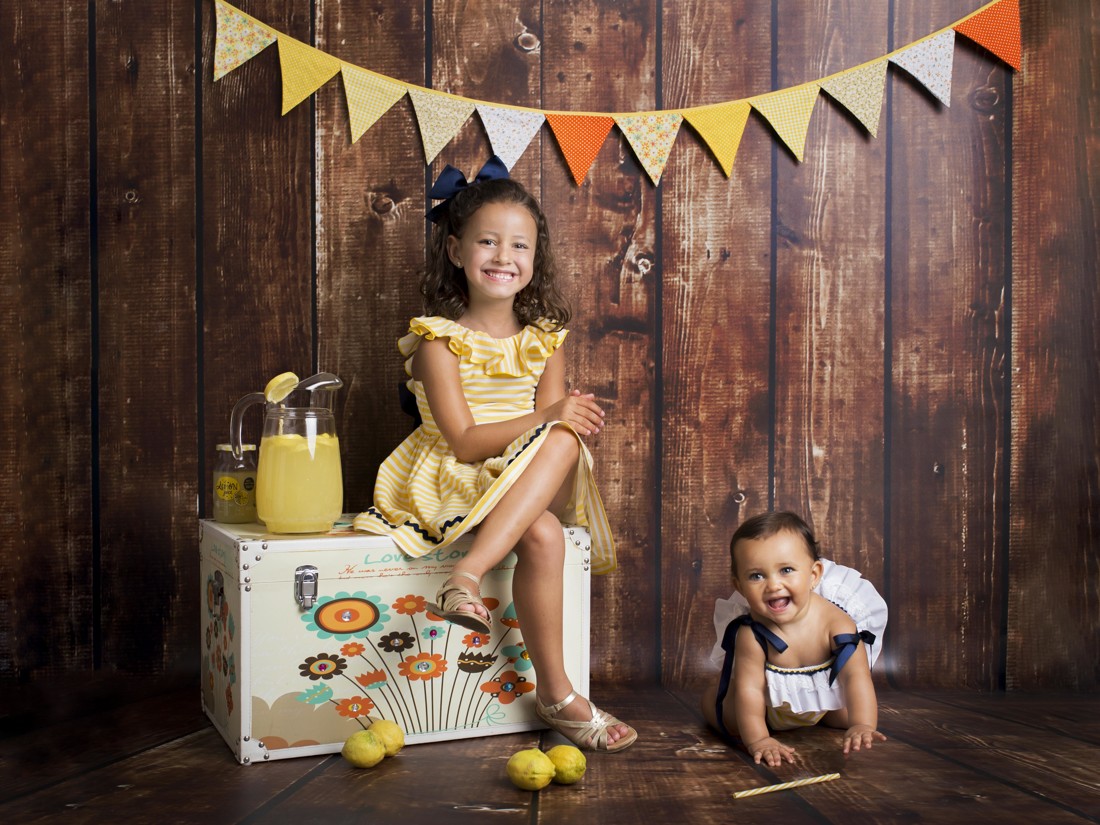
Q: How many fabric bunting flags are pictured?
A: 12